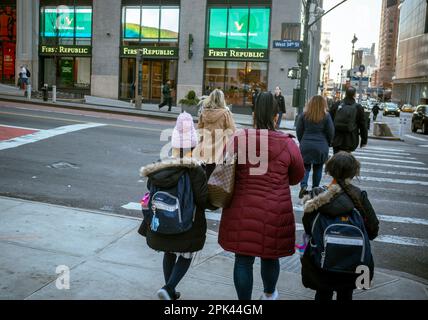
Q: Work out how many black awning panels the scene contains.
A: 3